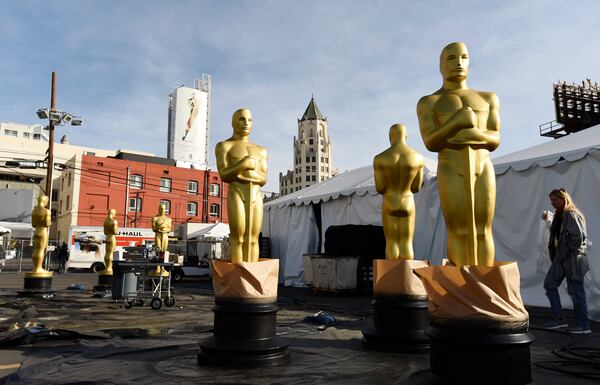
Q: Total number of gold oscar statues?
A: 6